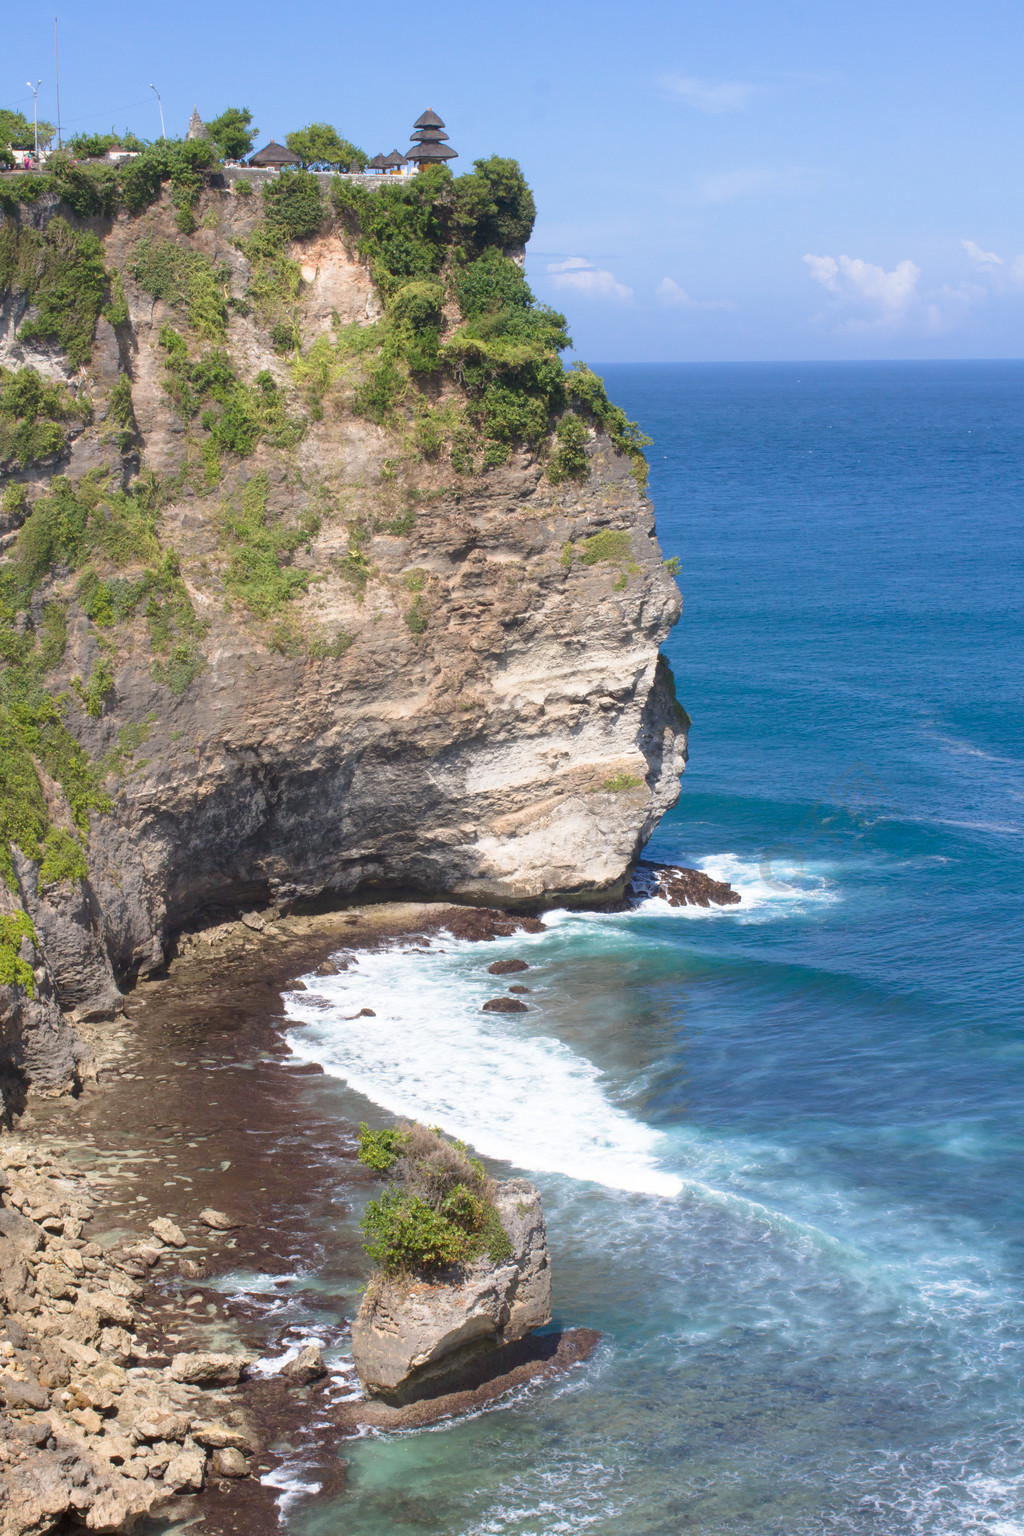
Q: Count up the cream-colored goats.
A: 0